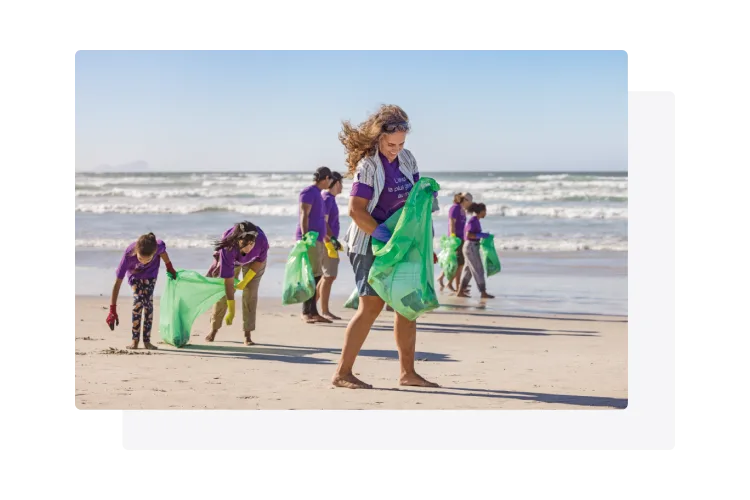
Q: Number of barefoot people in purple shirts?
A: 7